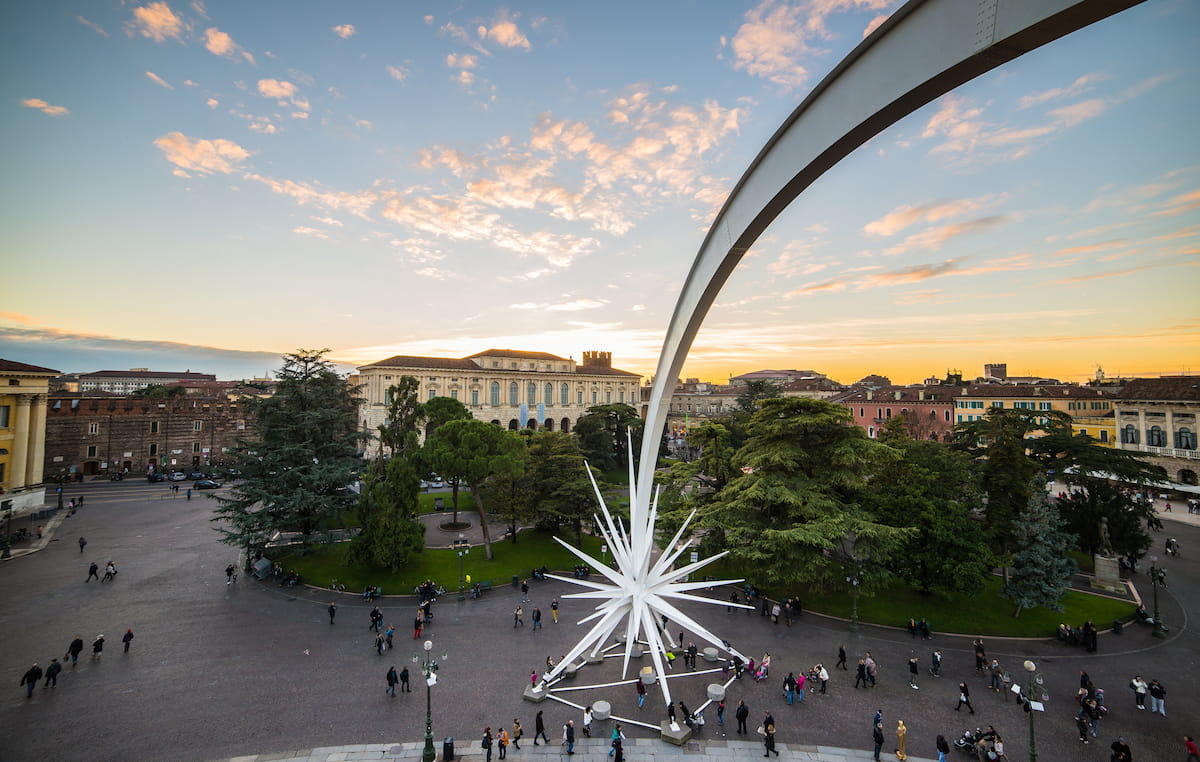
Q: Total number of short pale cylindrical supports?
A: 6